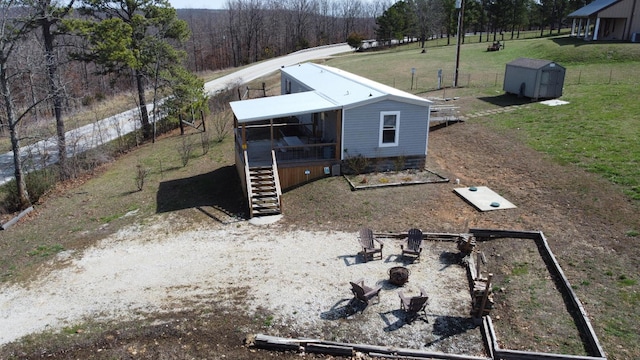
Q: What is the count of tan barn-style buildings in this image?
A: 1